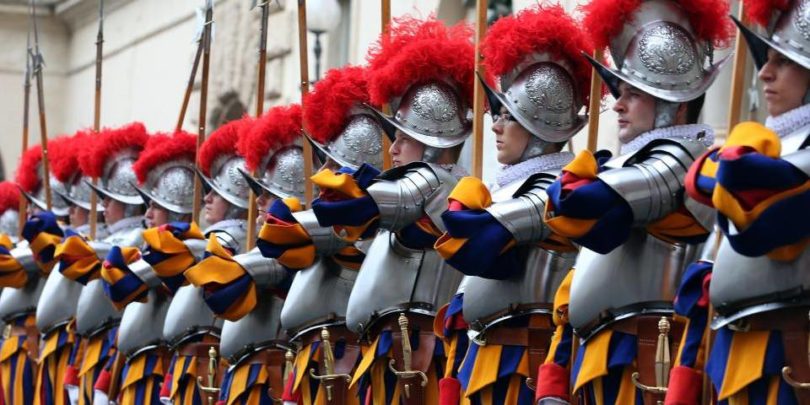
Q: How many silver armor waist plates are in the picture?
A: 11